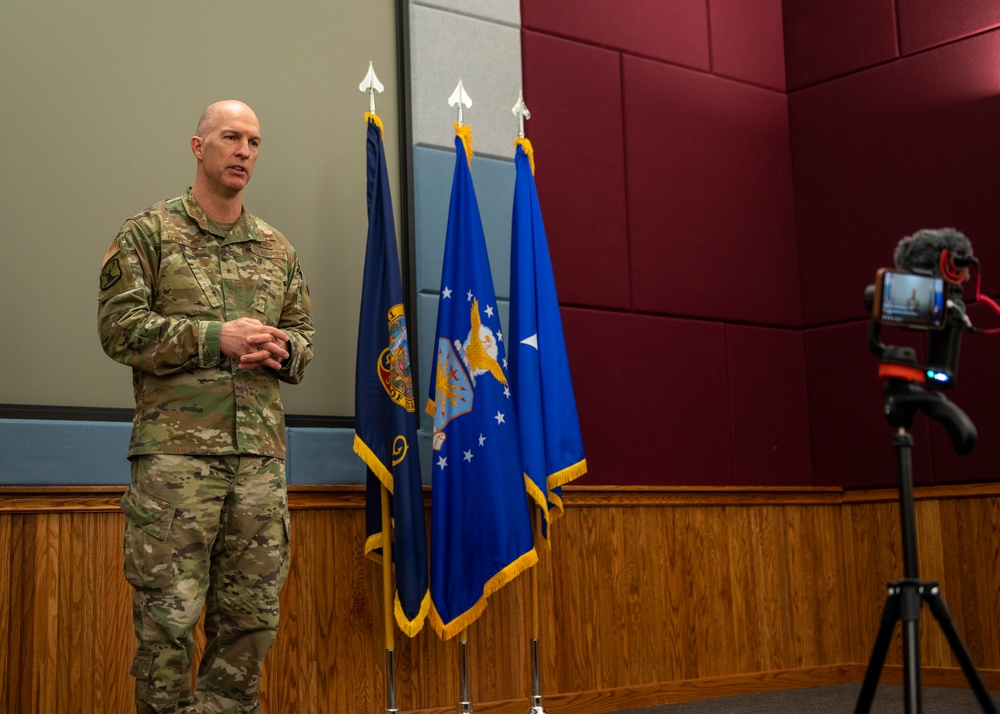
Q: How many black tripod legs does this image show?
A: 3